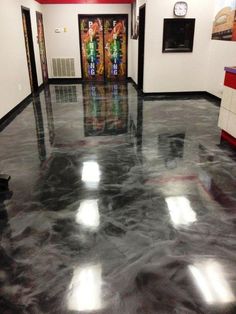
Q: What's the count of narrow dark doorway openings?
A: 2